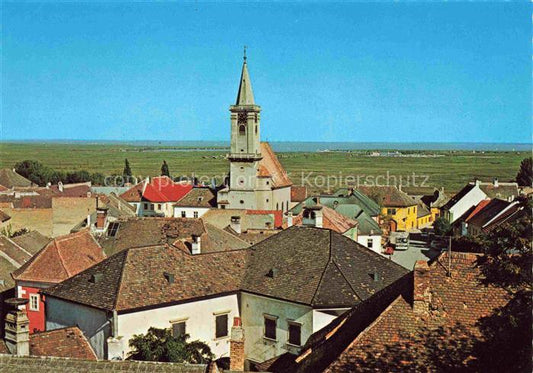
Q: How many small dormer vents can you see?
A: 4